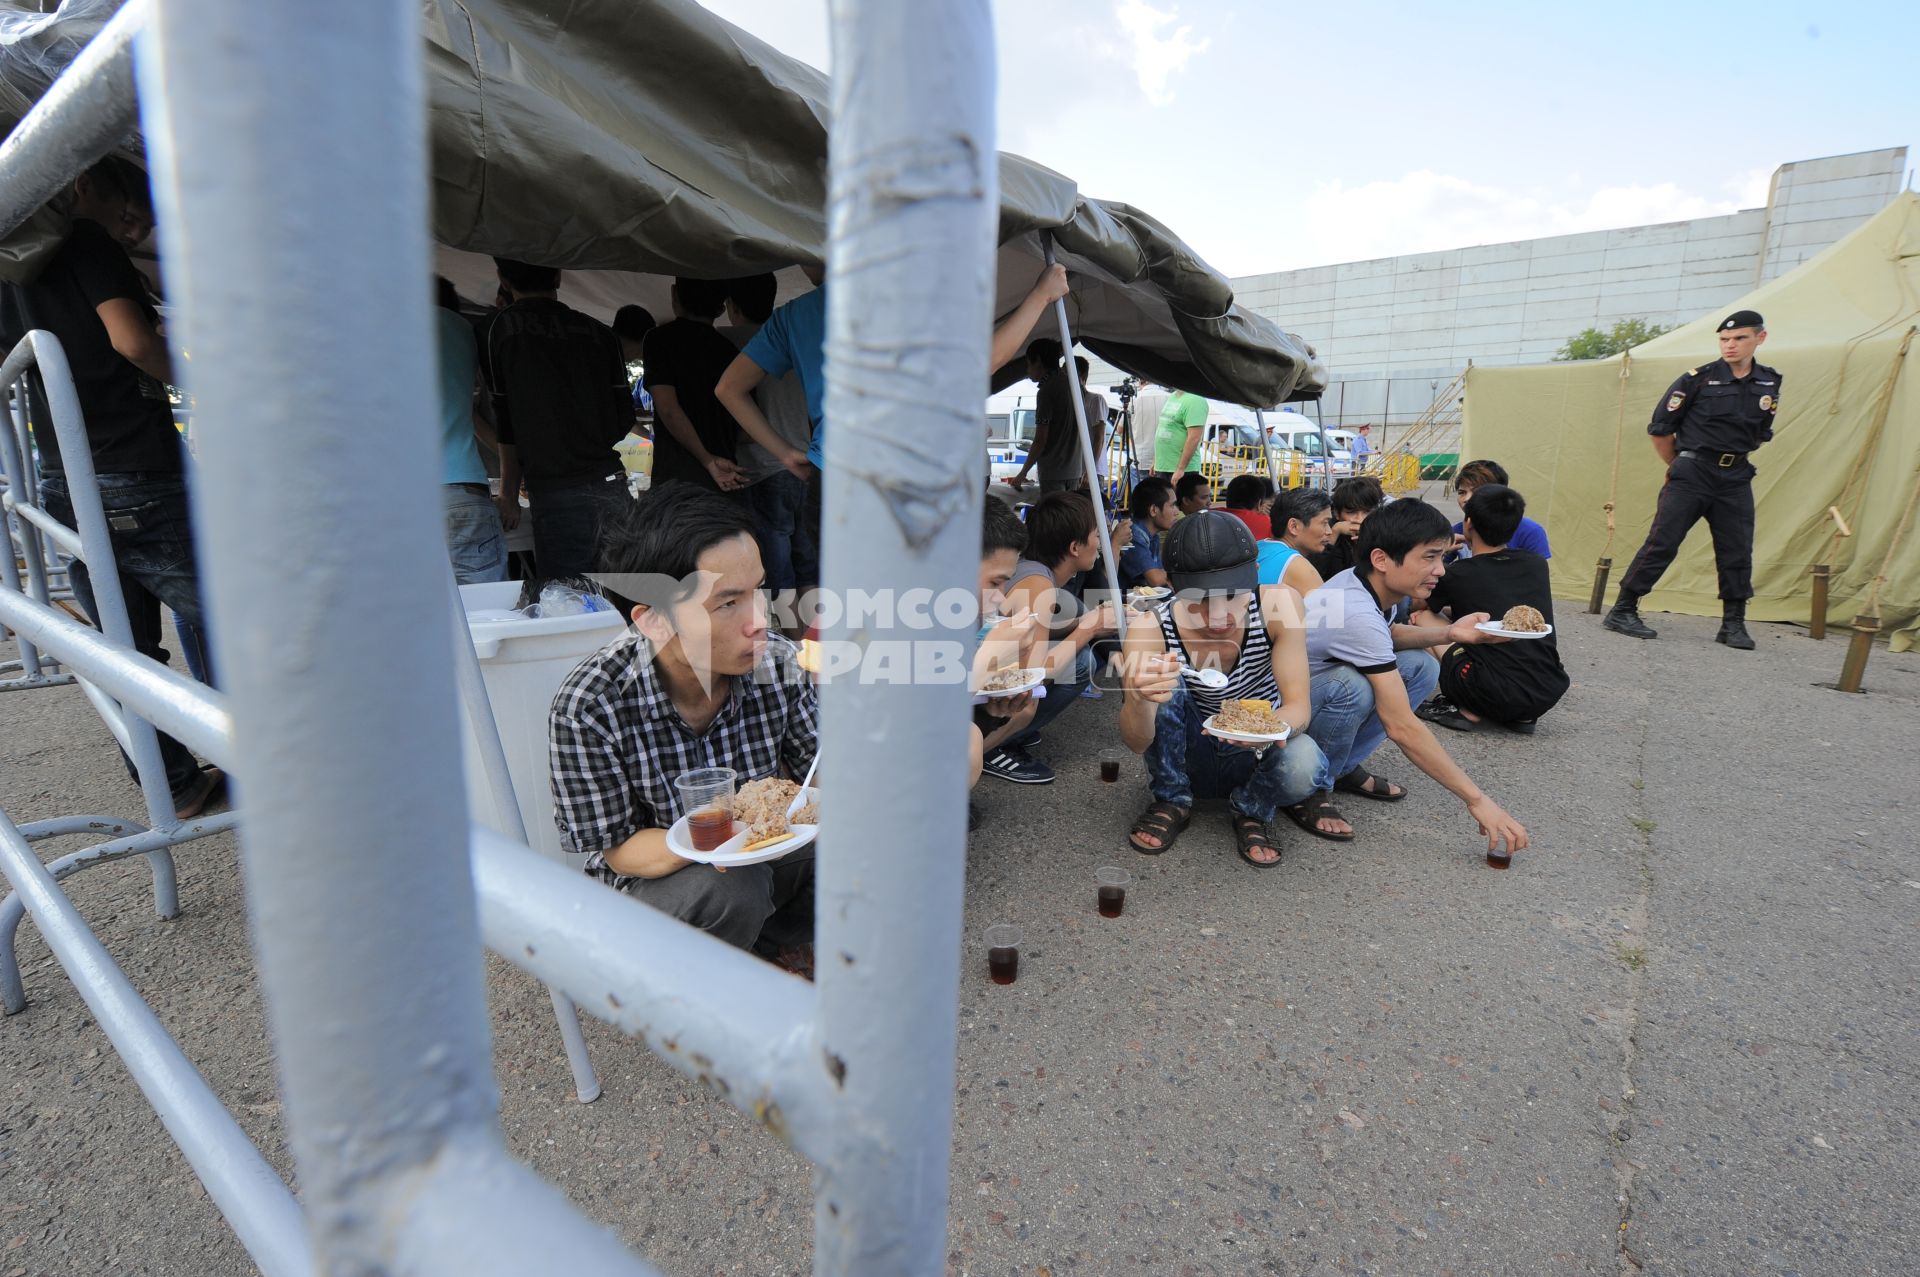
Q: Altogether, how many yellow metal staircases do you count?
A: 0